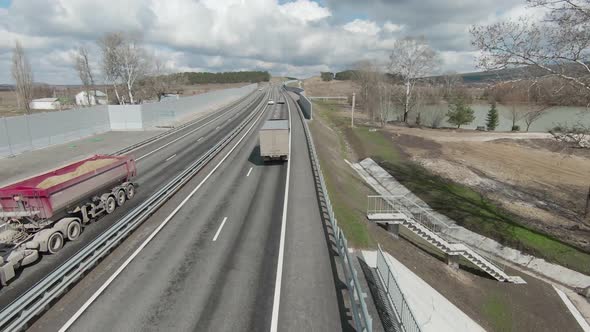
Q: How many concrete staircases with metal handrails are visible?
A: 1